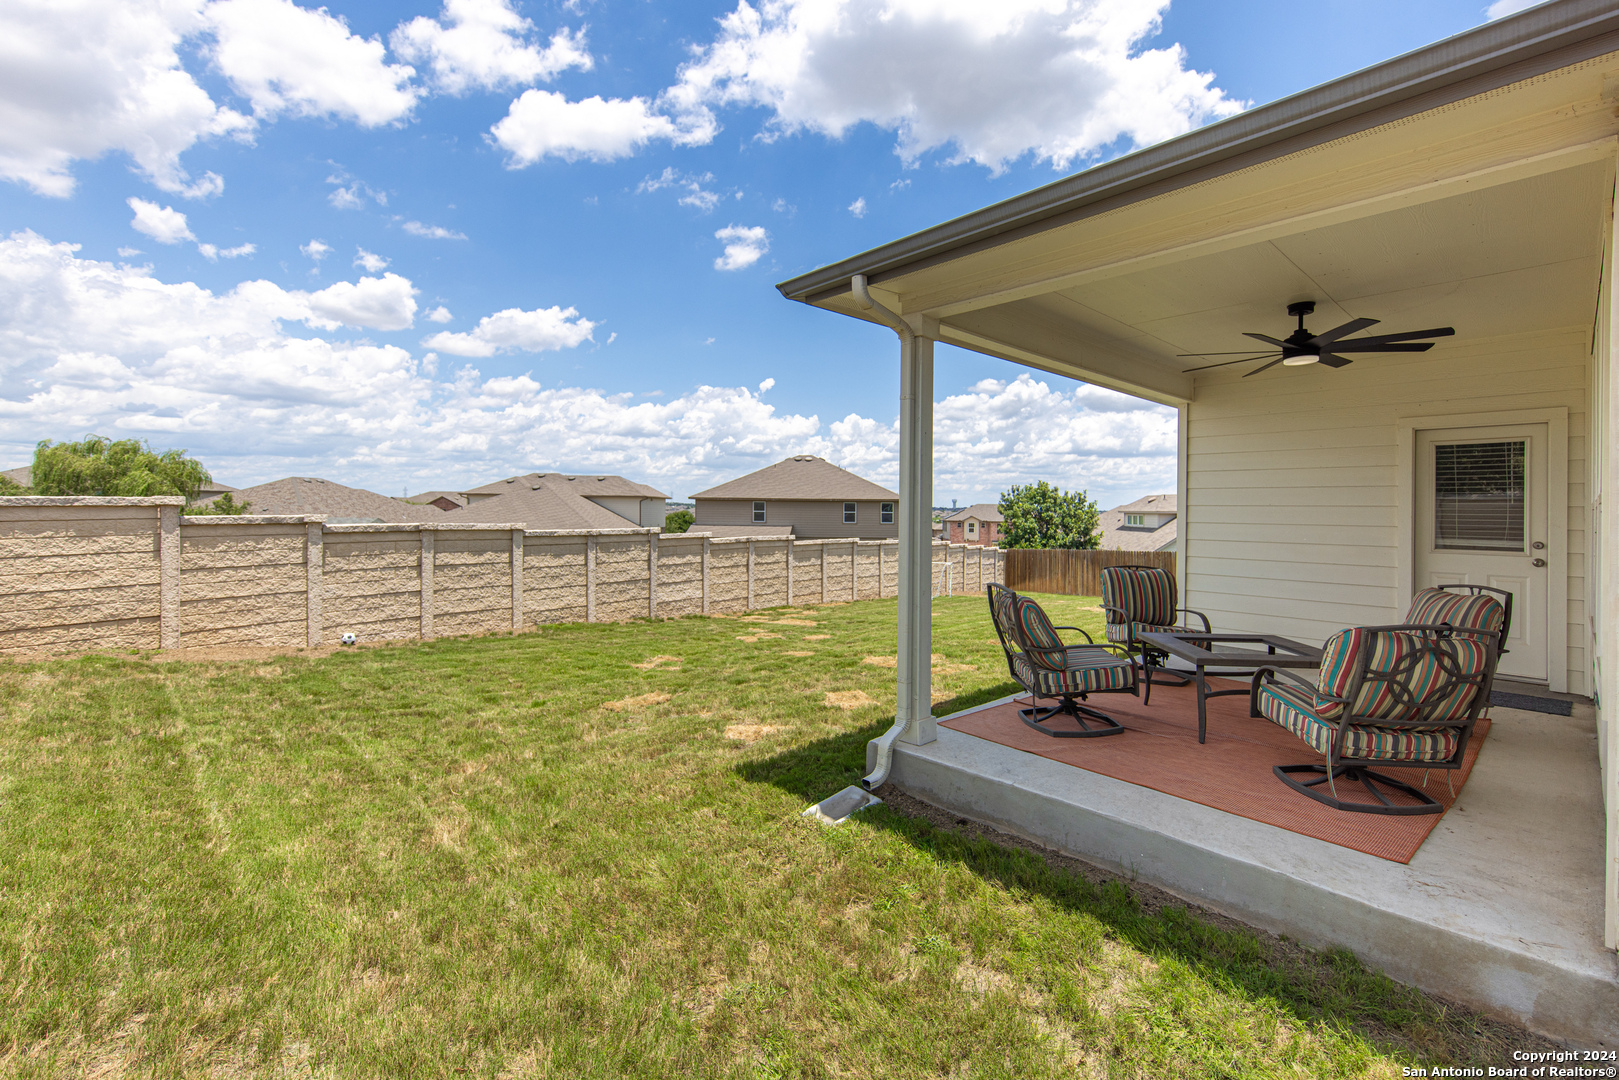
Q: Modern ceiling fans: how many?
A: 1